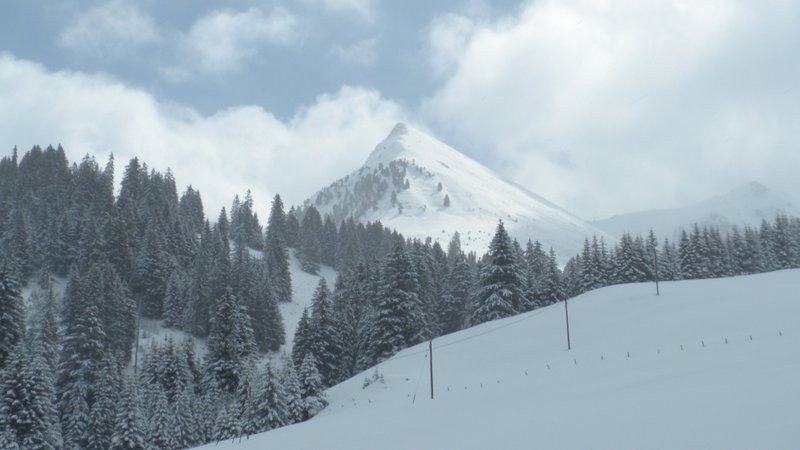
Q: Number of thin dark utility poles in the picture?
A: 3